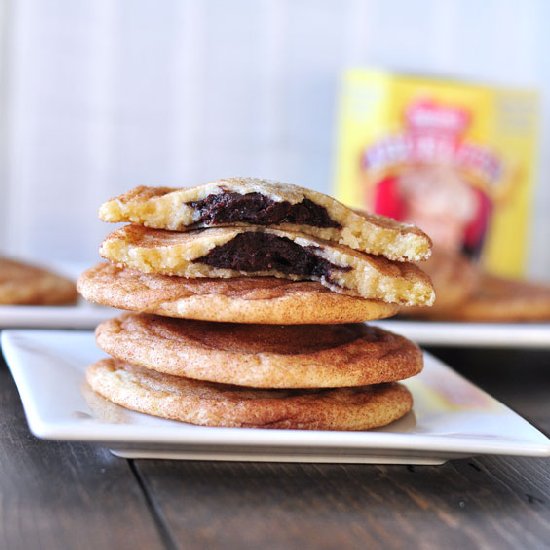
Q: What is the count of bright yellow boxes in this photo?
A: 1